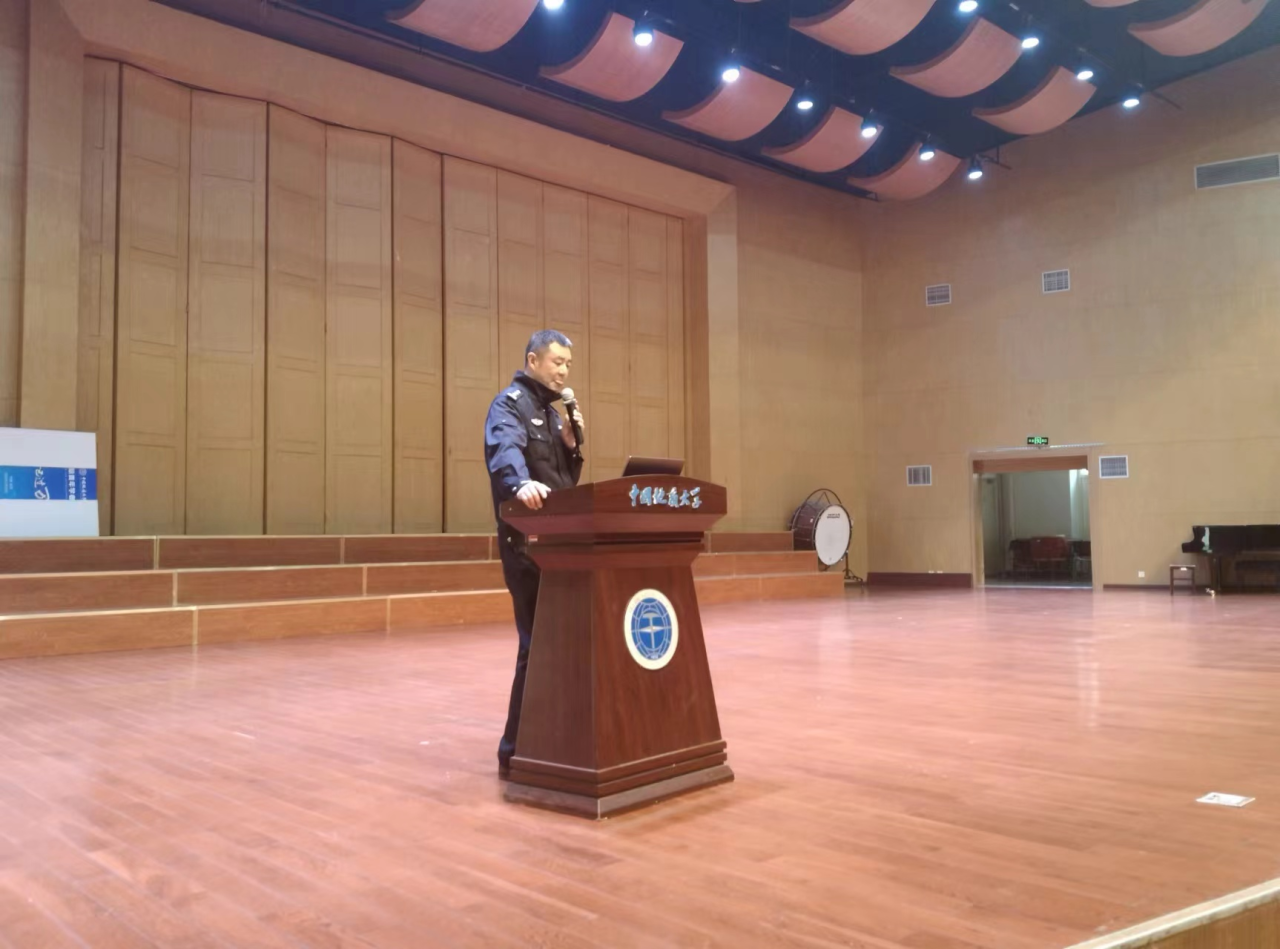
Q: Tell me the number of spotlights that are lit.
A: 11